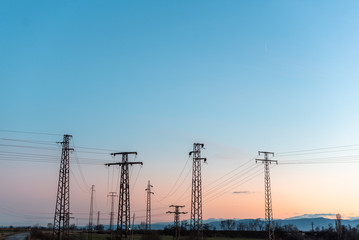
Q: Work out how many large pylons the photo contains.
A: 4